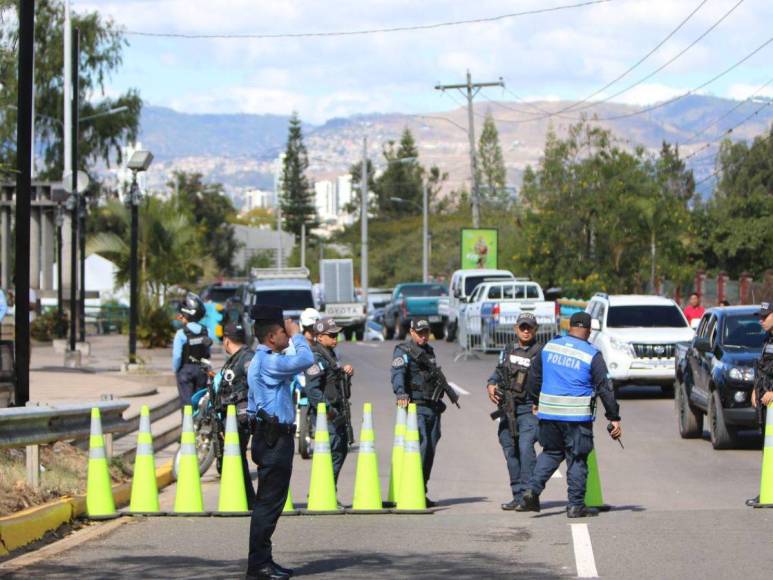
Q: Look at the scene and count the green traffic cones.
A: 11